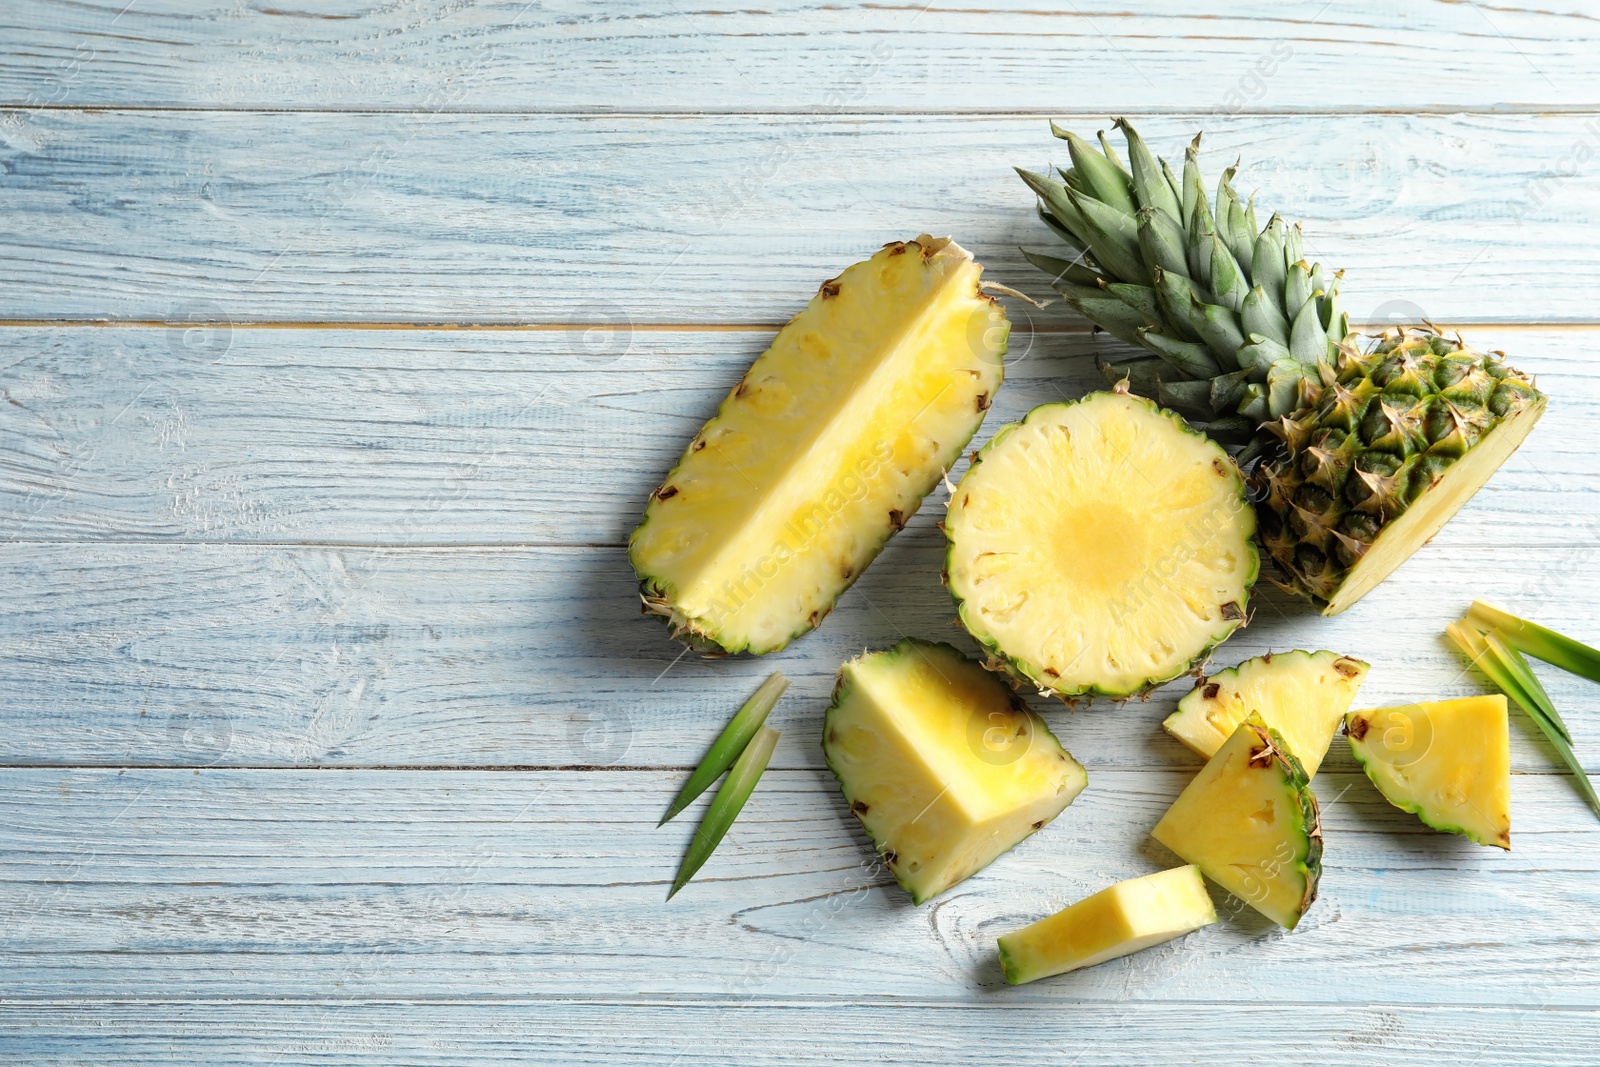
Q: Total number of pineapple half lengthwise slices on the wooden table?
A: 1